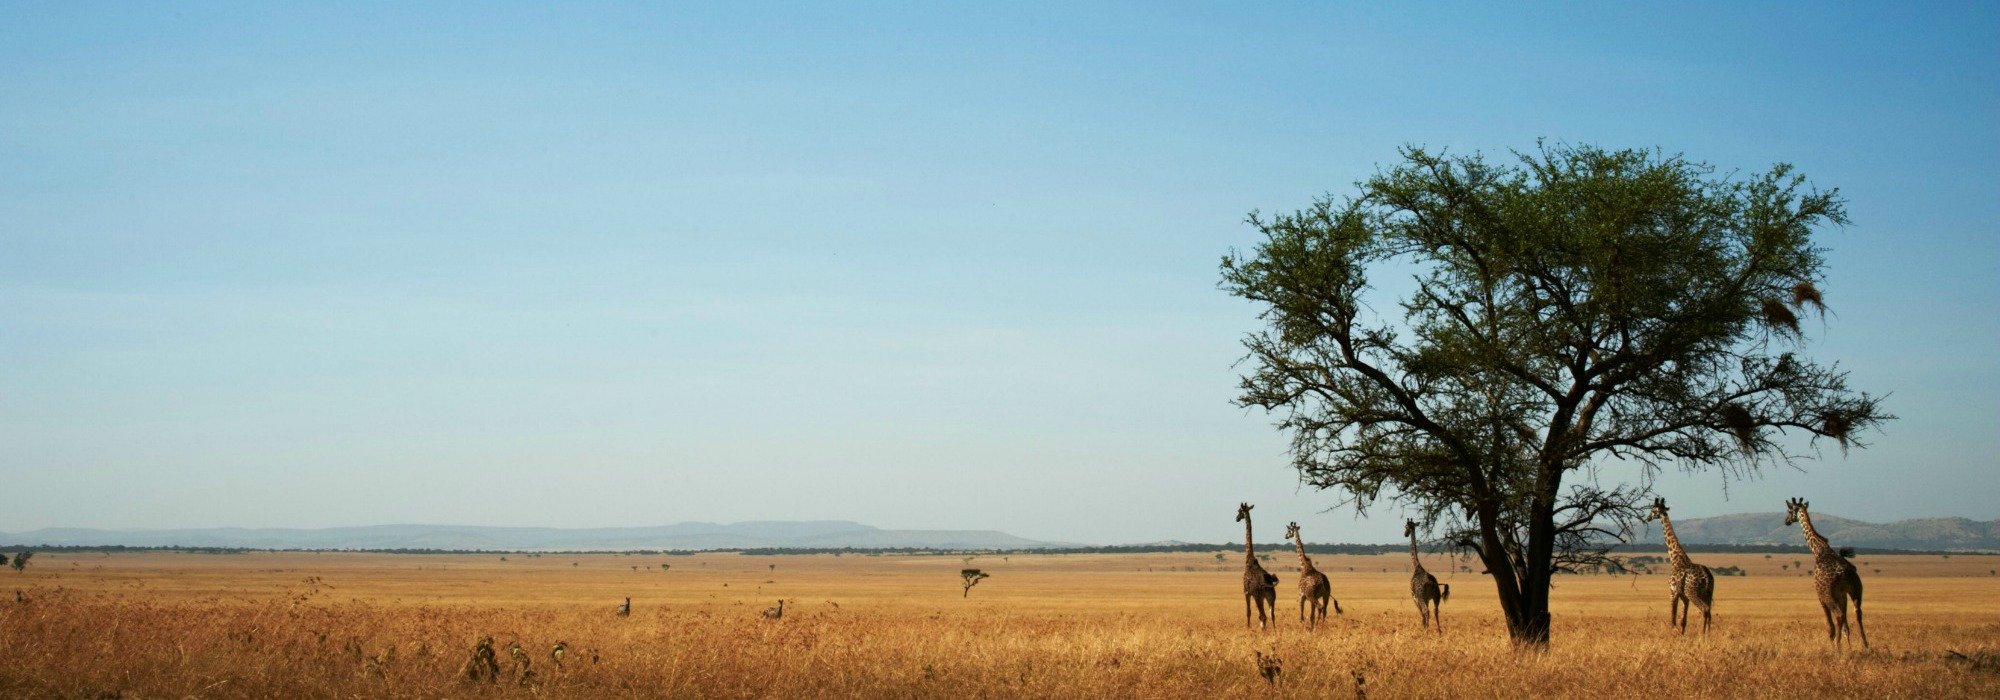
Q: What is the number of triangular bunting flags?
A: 0